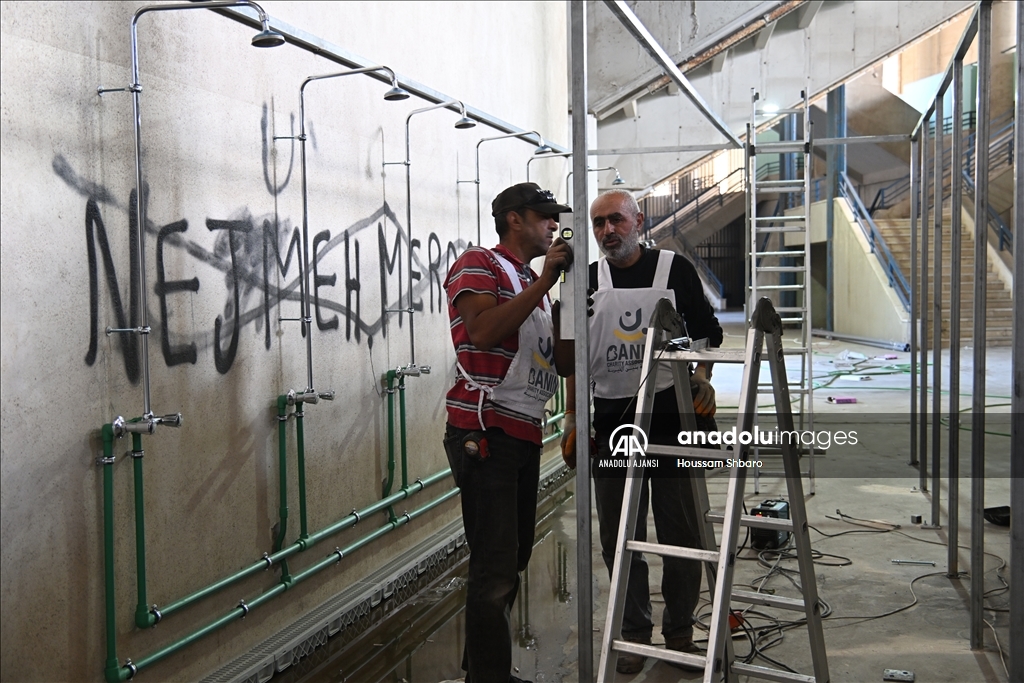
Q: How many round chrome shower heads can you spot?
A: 5